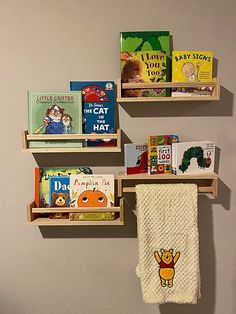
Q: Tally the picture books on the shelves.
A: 11